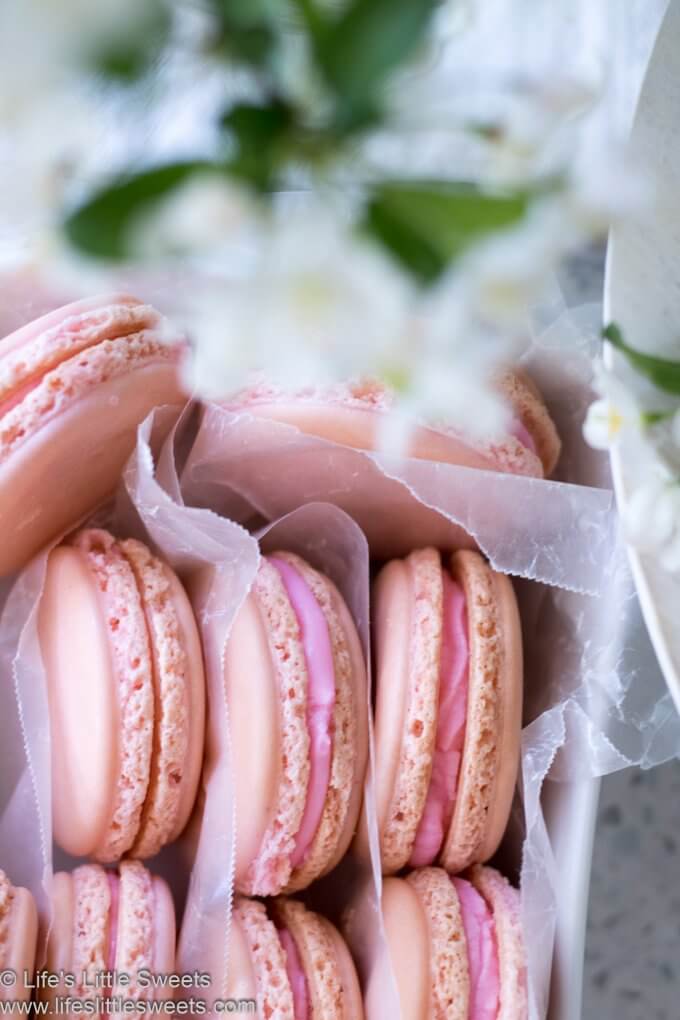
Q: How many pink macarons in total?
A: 9